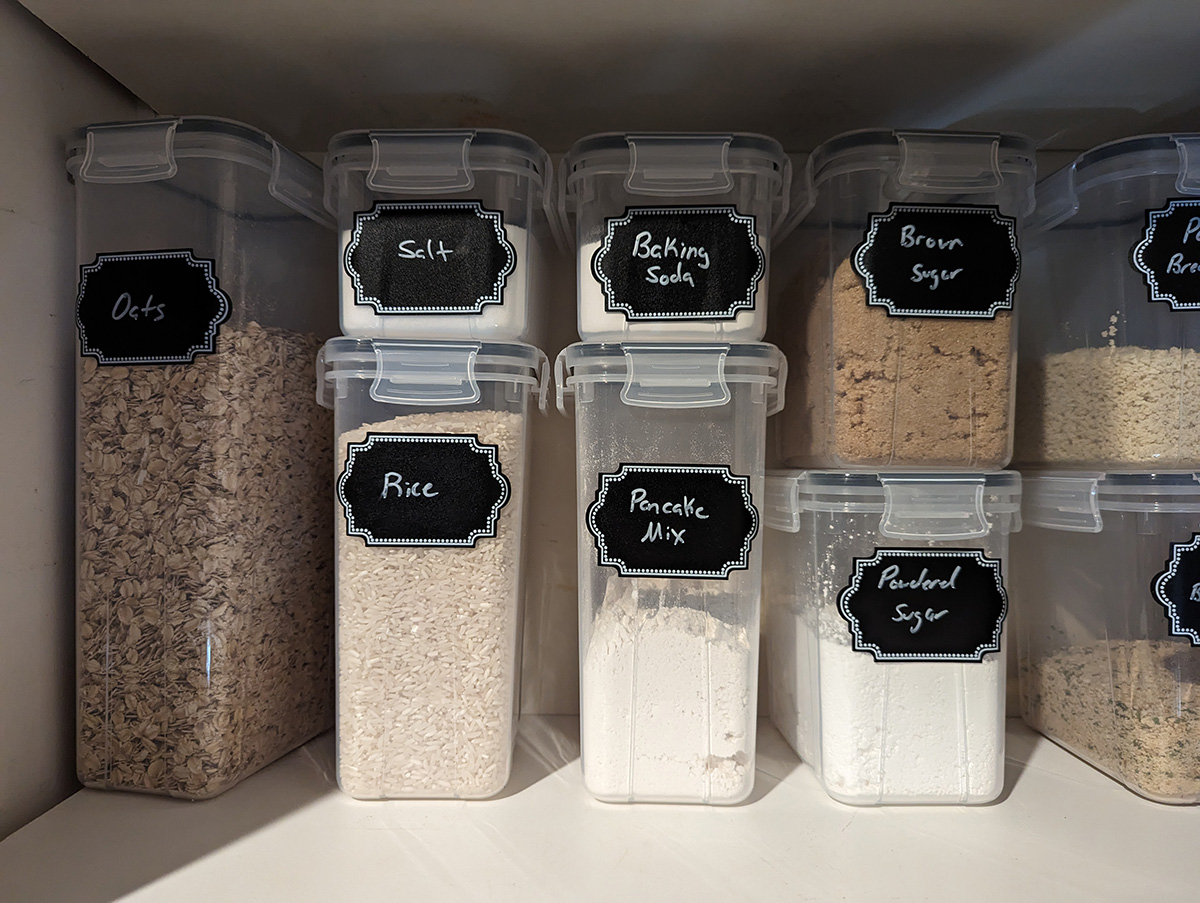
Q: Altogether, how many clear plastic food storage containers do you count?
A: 9